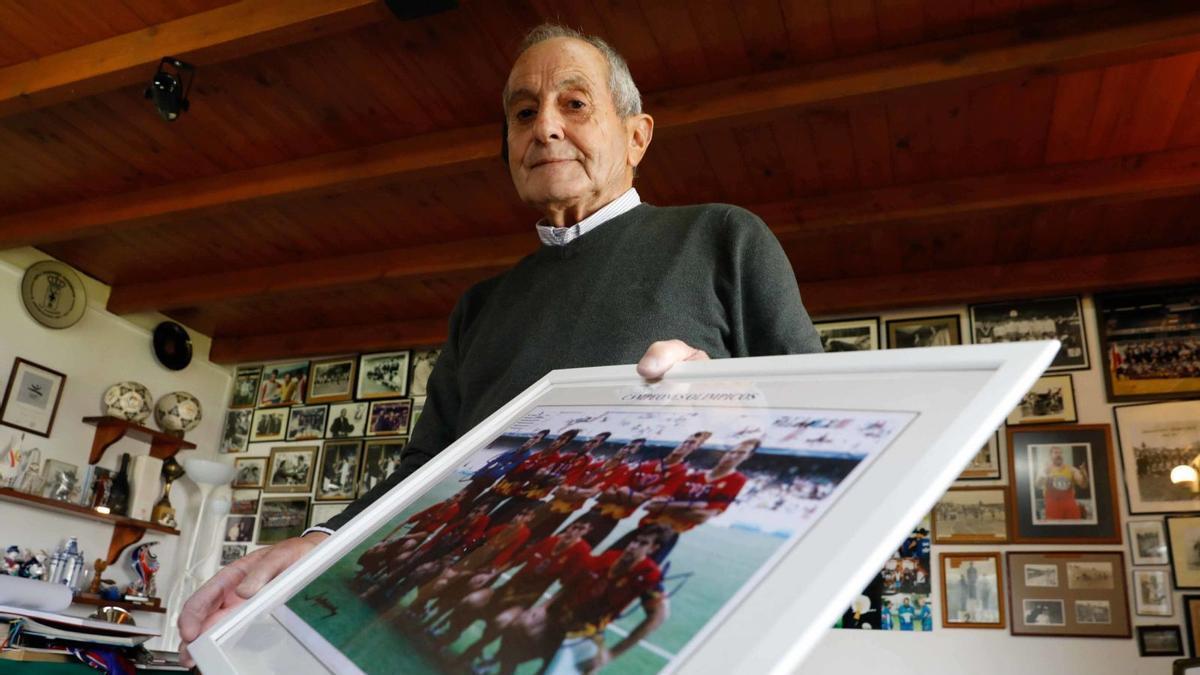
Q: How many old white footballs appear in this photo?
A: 2